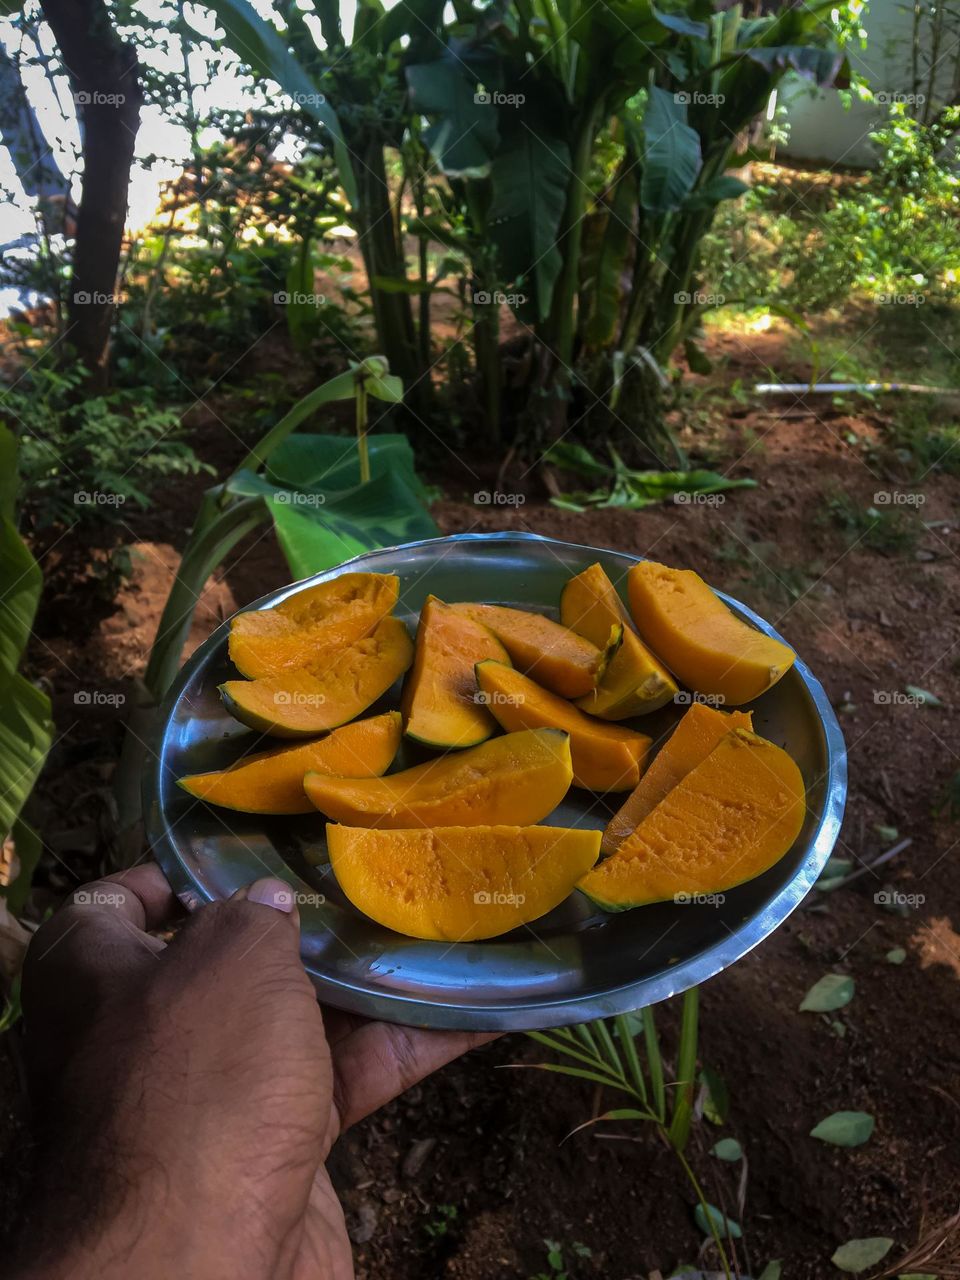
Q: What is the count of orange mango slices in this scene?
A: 12